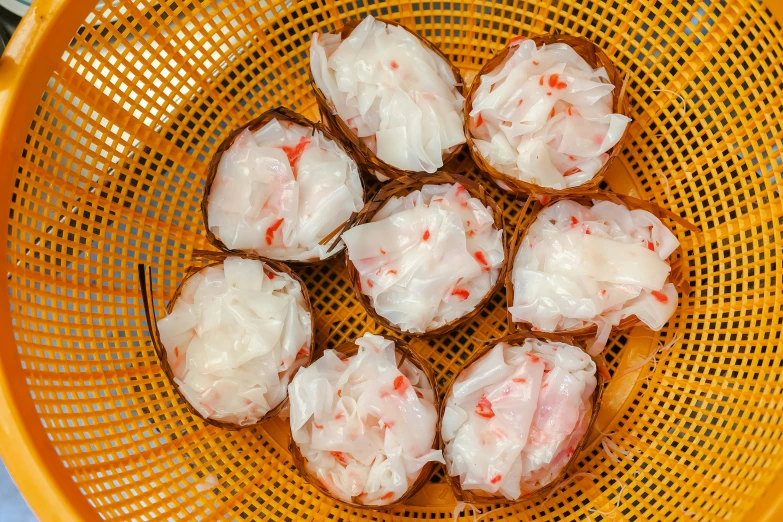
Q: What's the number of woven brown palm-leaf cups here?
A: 8